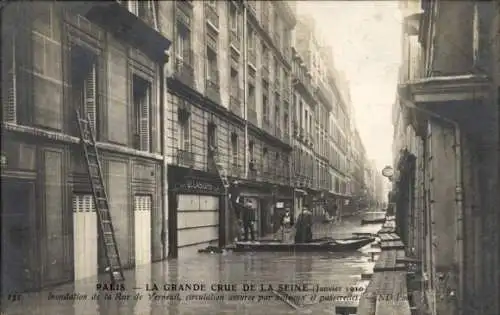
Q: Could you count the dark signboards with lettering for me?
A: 1